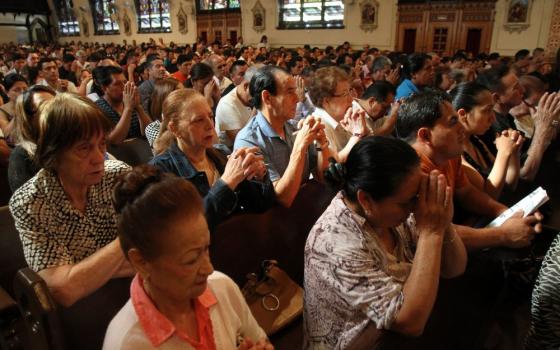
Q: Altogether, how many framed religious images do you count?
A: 6